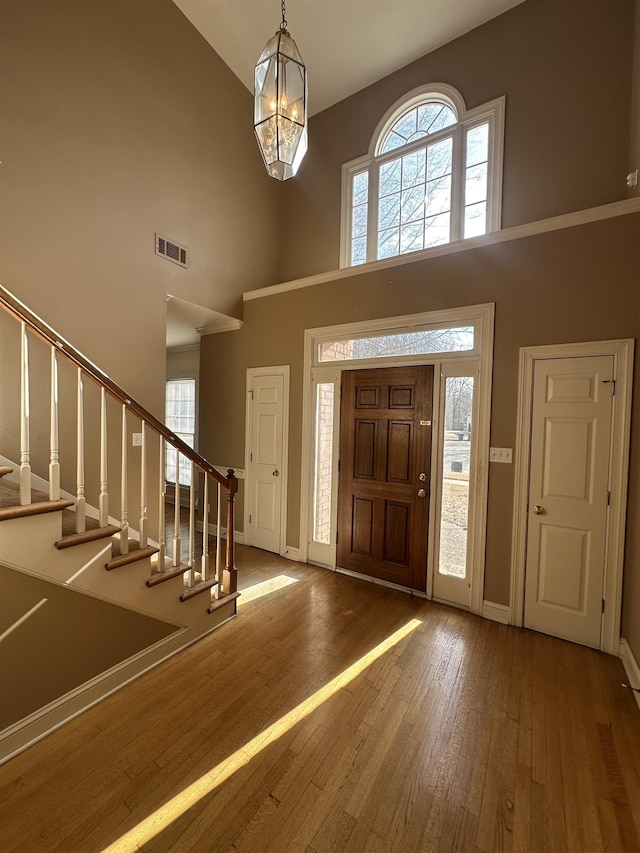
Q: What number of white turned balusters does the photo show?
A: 11